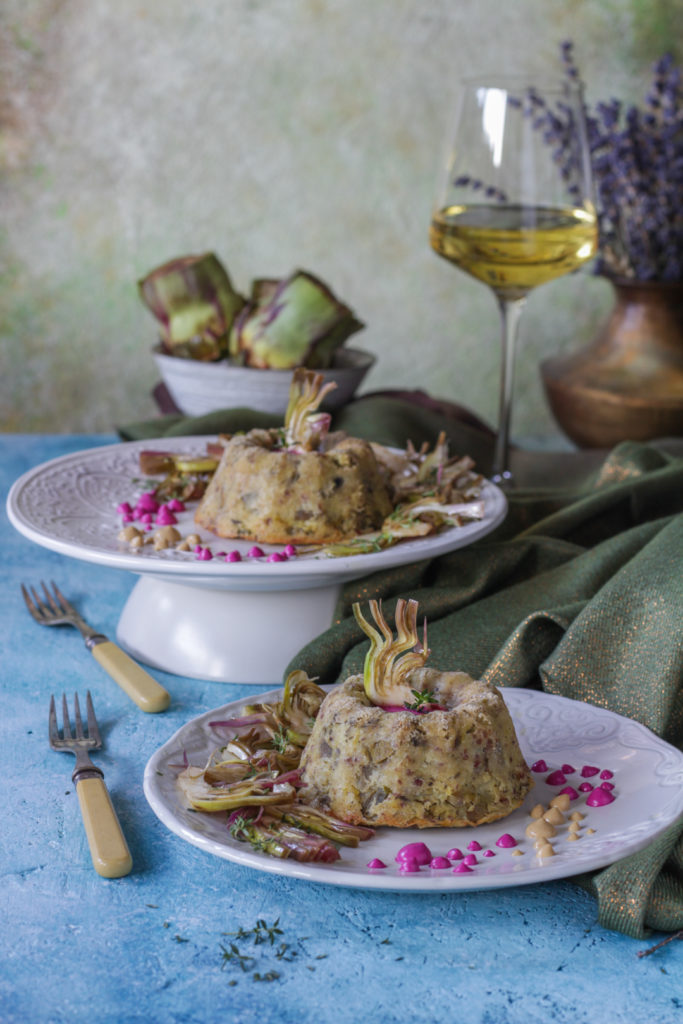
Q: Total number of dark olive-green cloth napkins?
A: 1